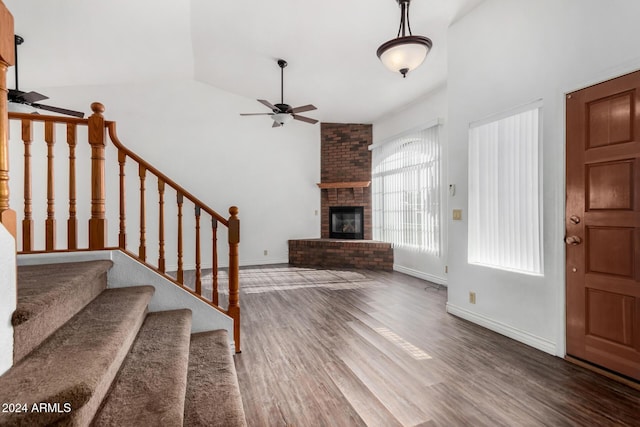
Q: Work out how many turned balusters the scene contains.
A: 9